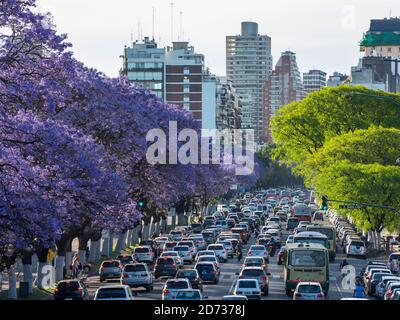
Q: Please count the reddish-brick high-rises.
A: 2